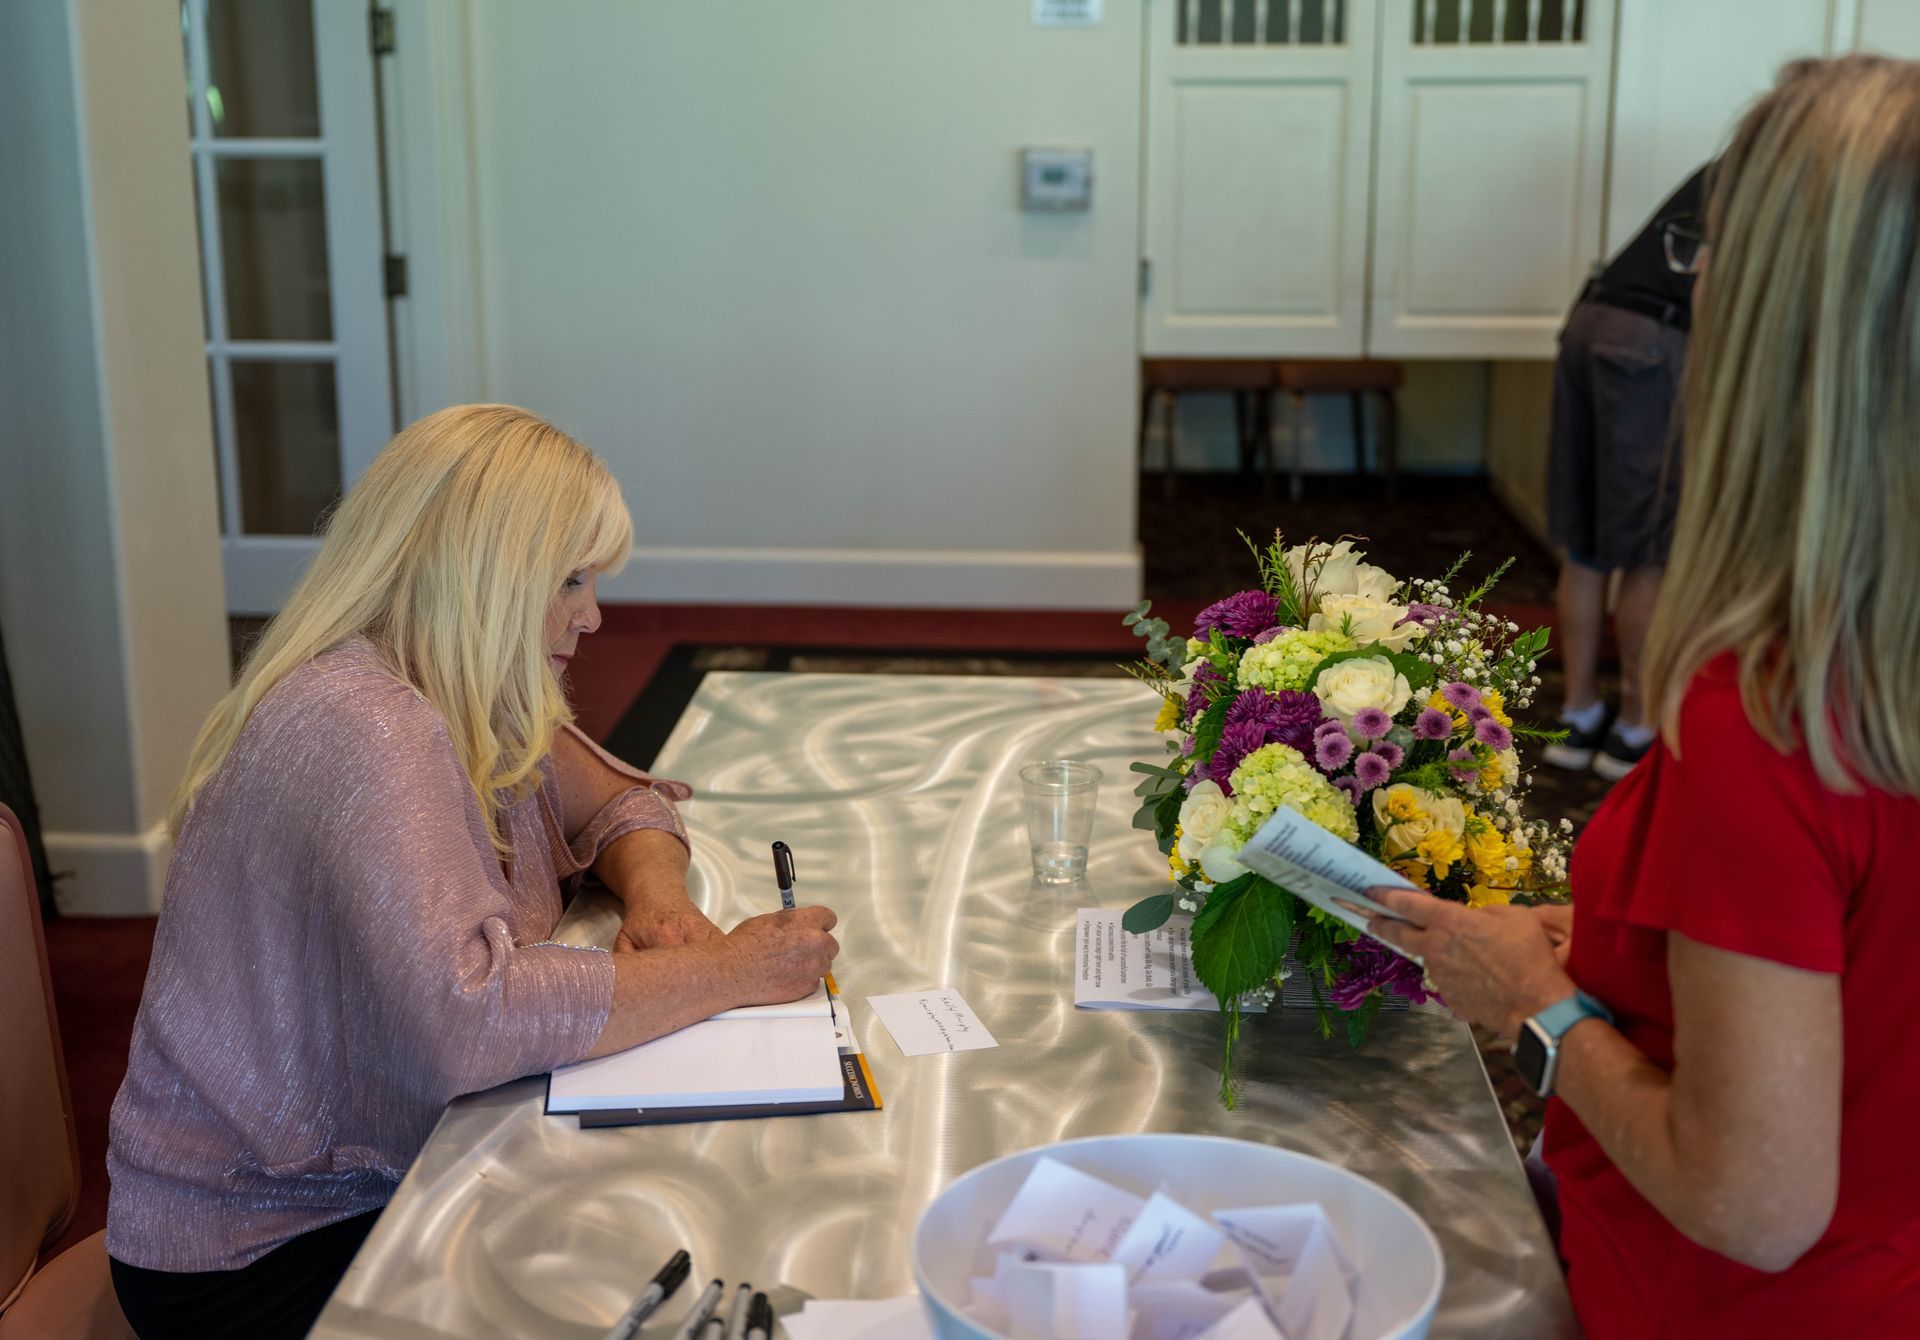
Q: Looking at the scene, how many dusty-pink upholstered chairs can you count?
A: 1